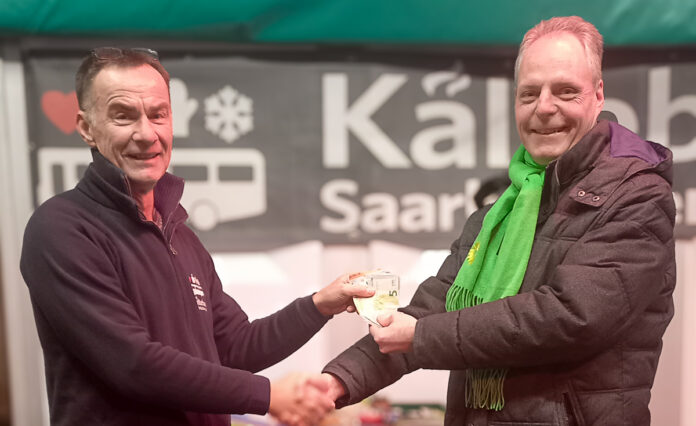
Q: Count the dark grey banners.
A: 1